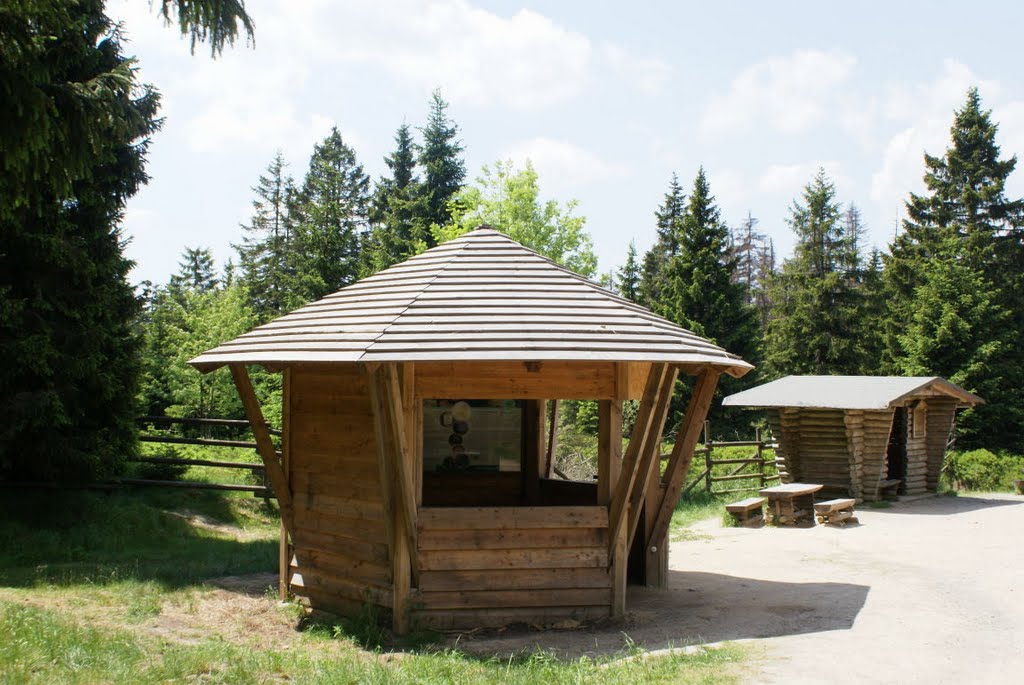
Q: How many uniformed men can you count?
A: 0